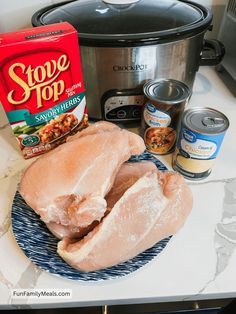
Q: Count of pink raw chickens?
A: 3